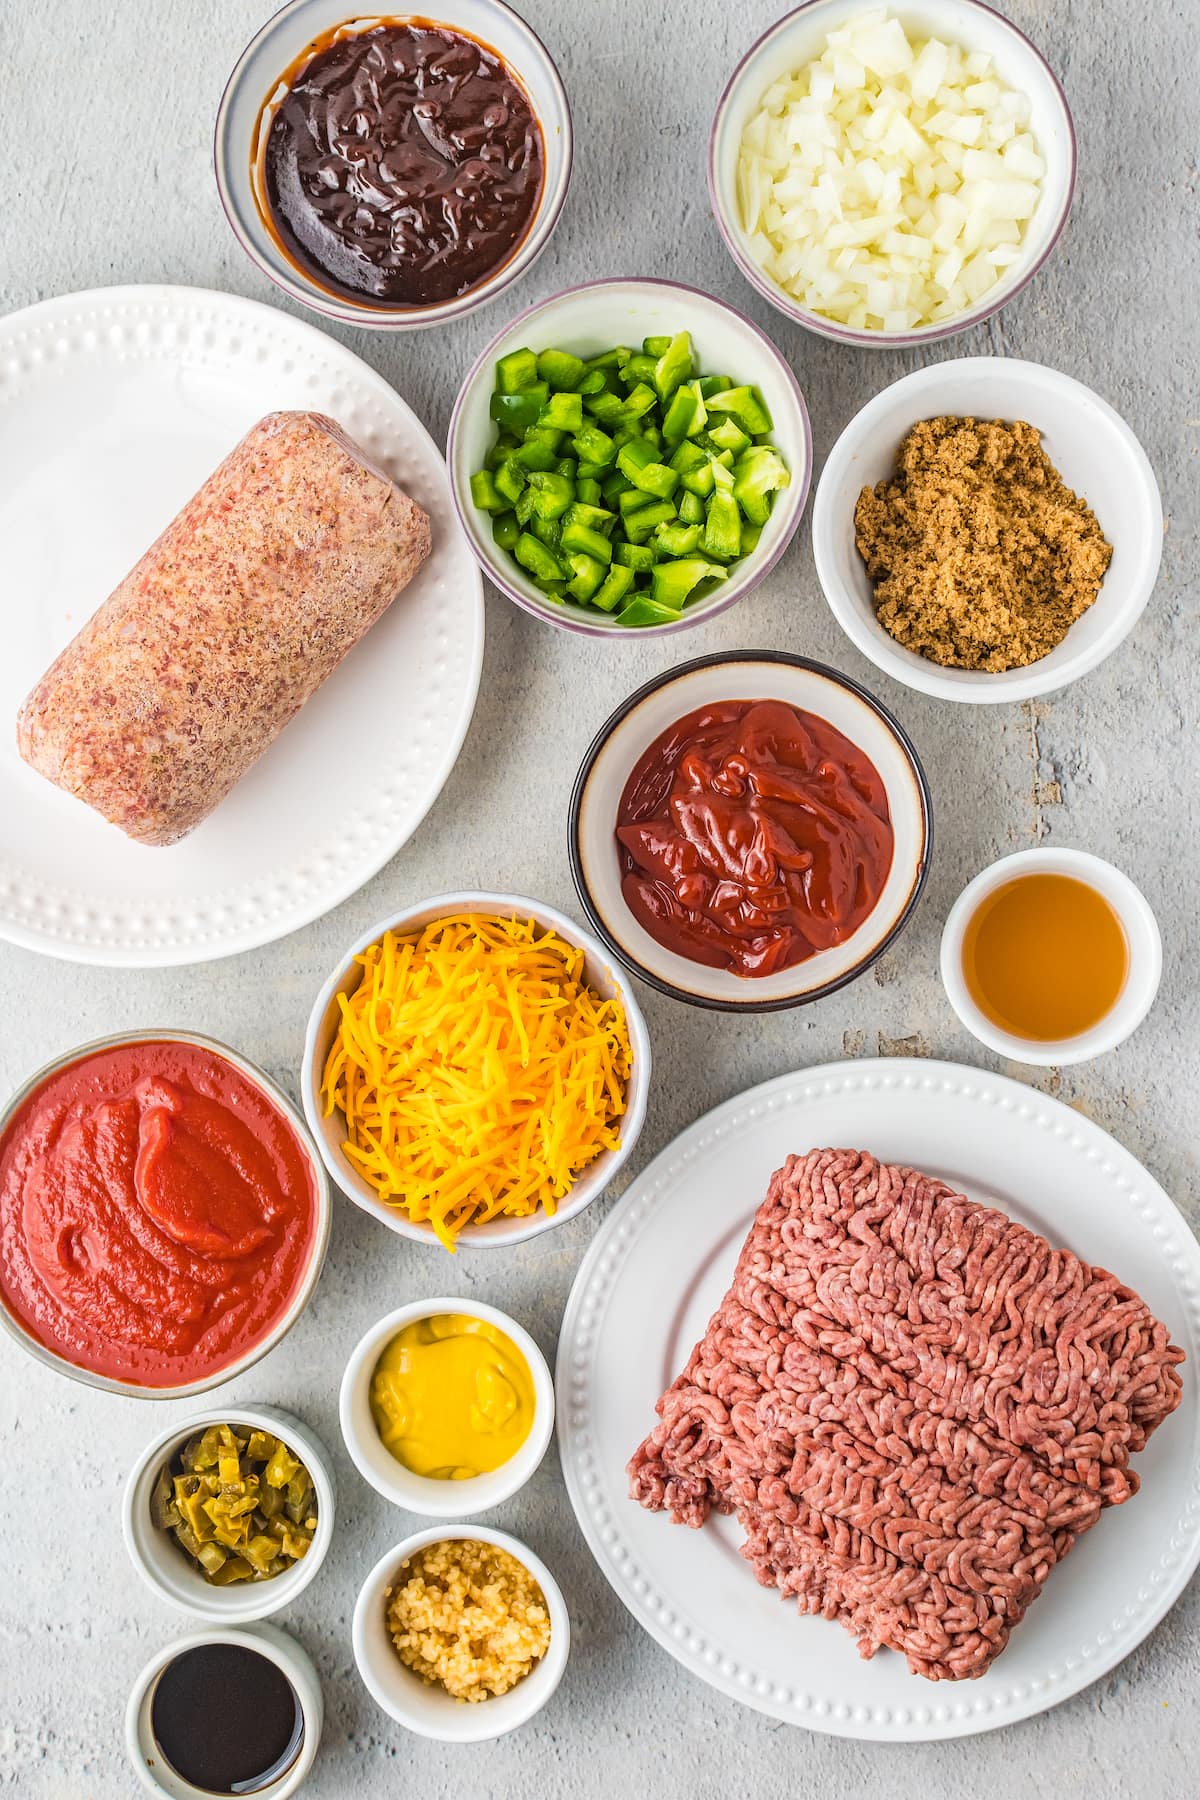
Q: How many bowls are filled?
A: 12